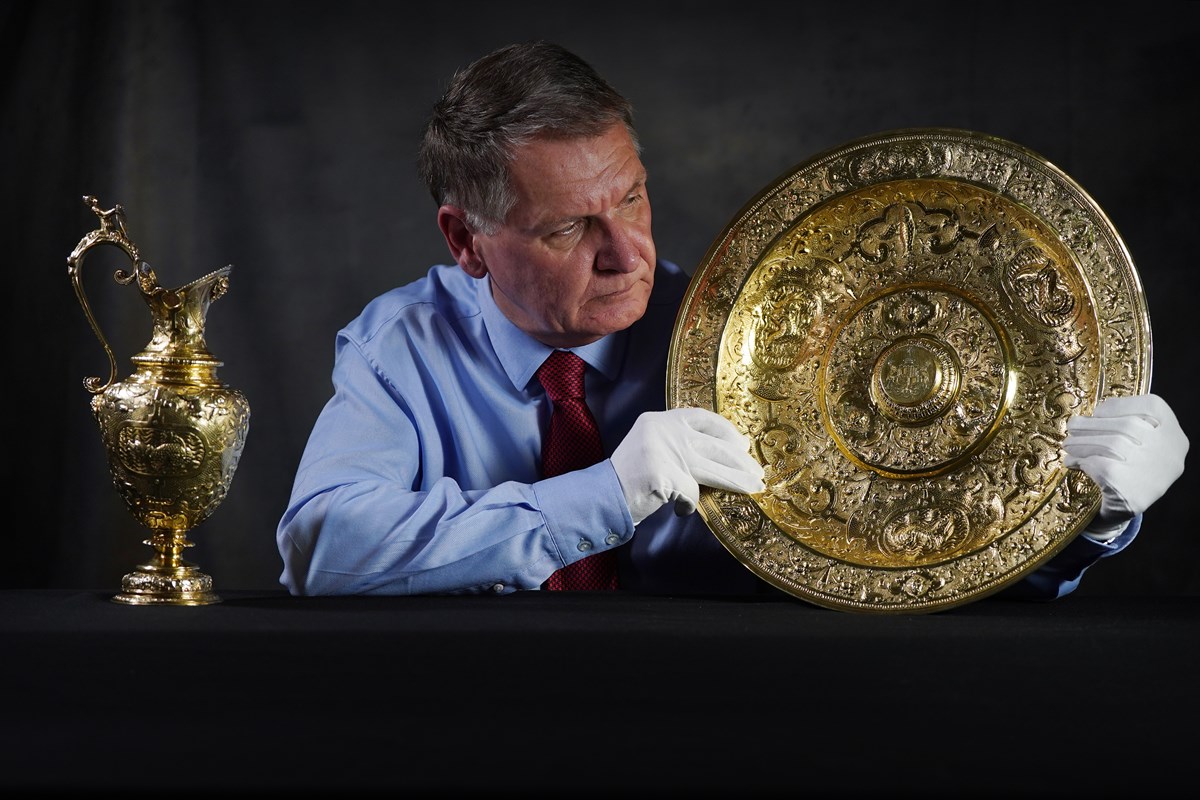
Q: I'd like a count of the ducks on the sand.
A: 0